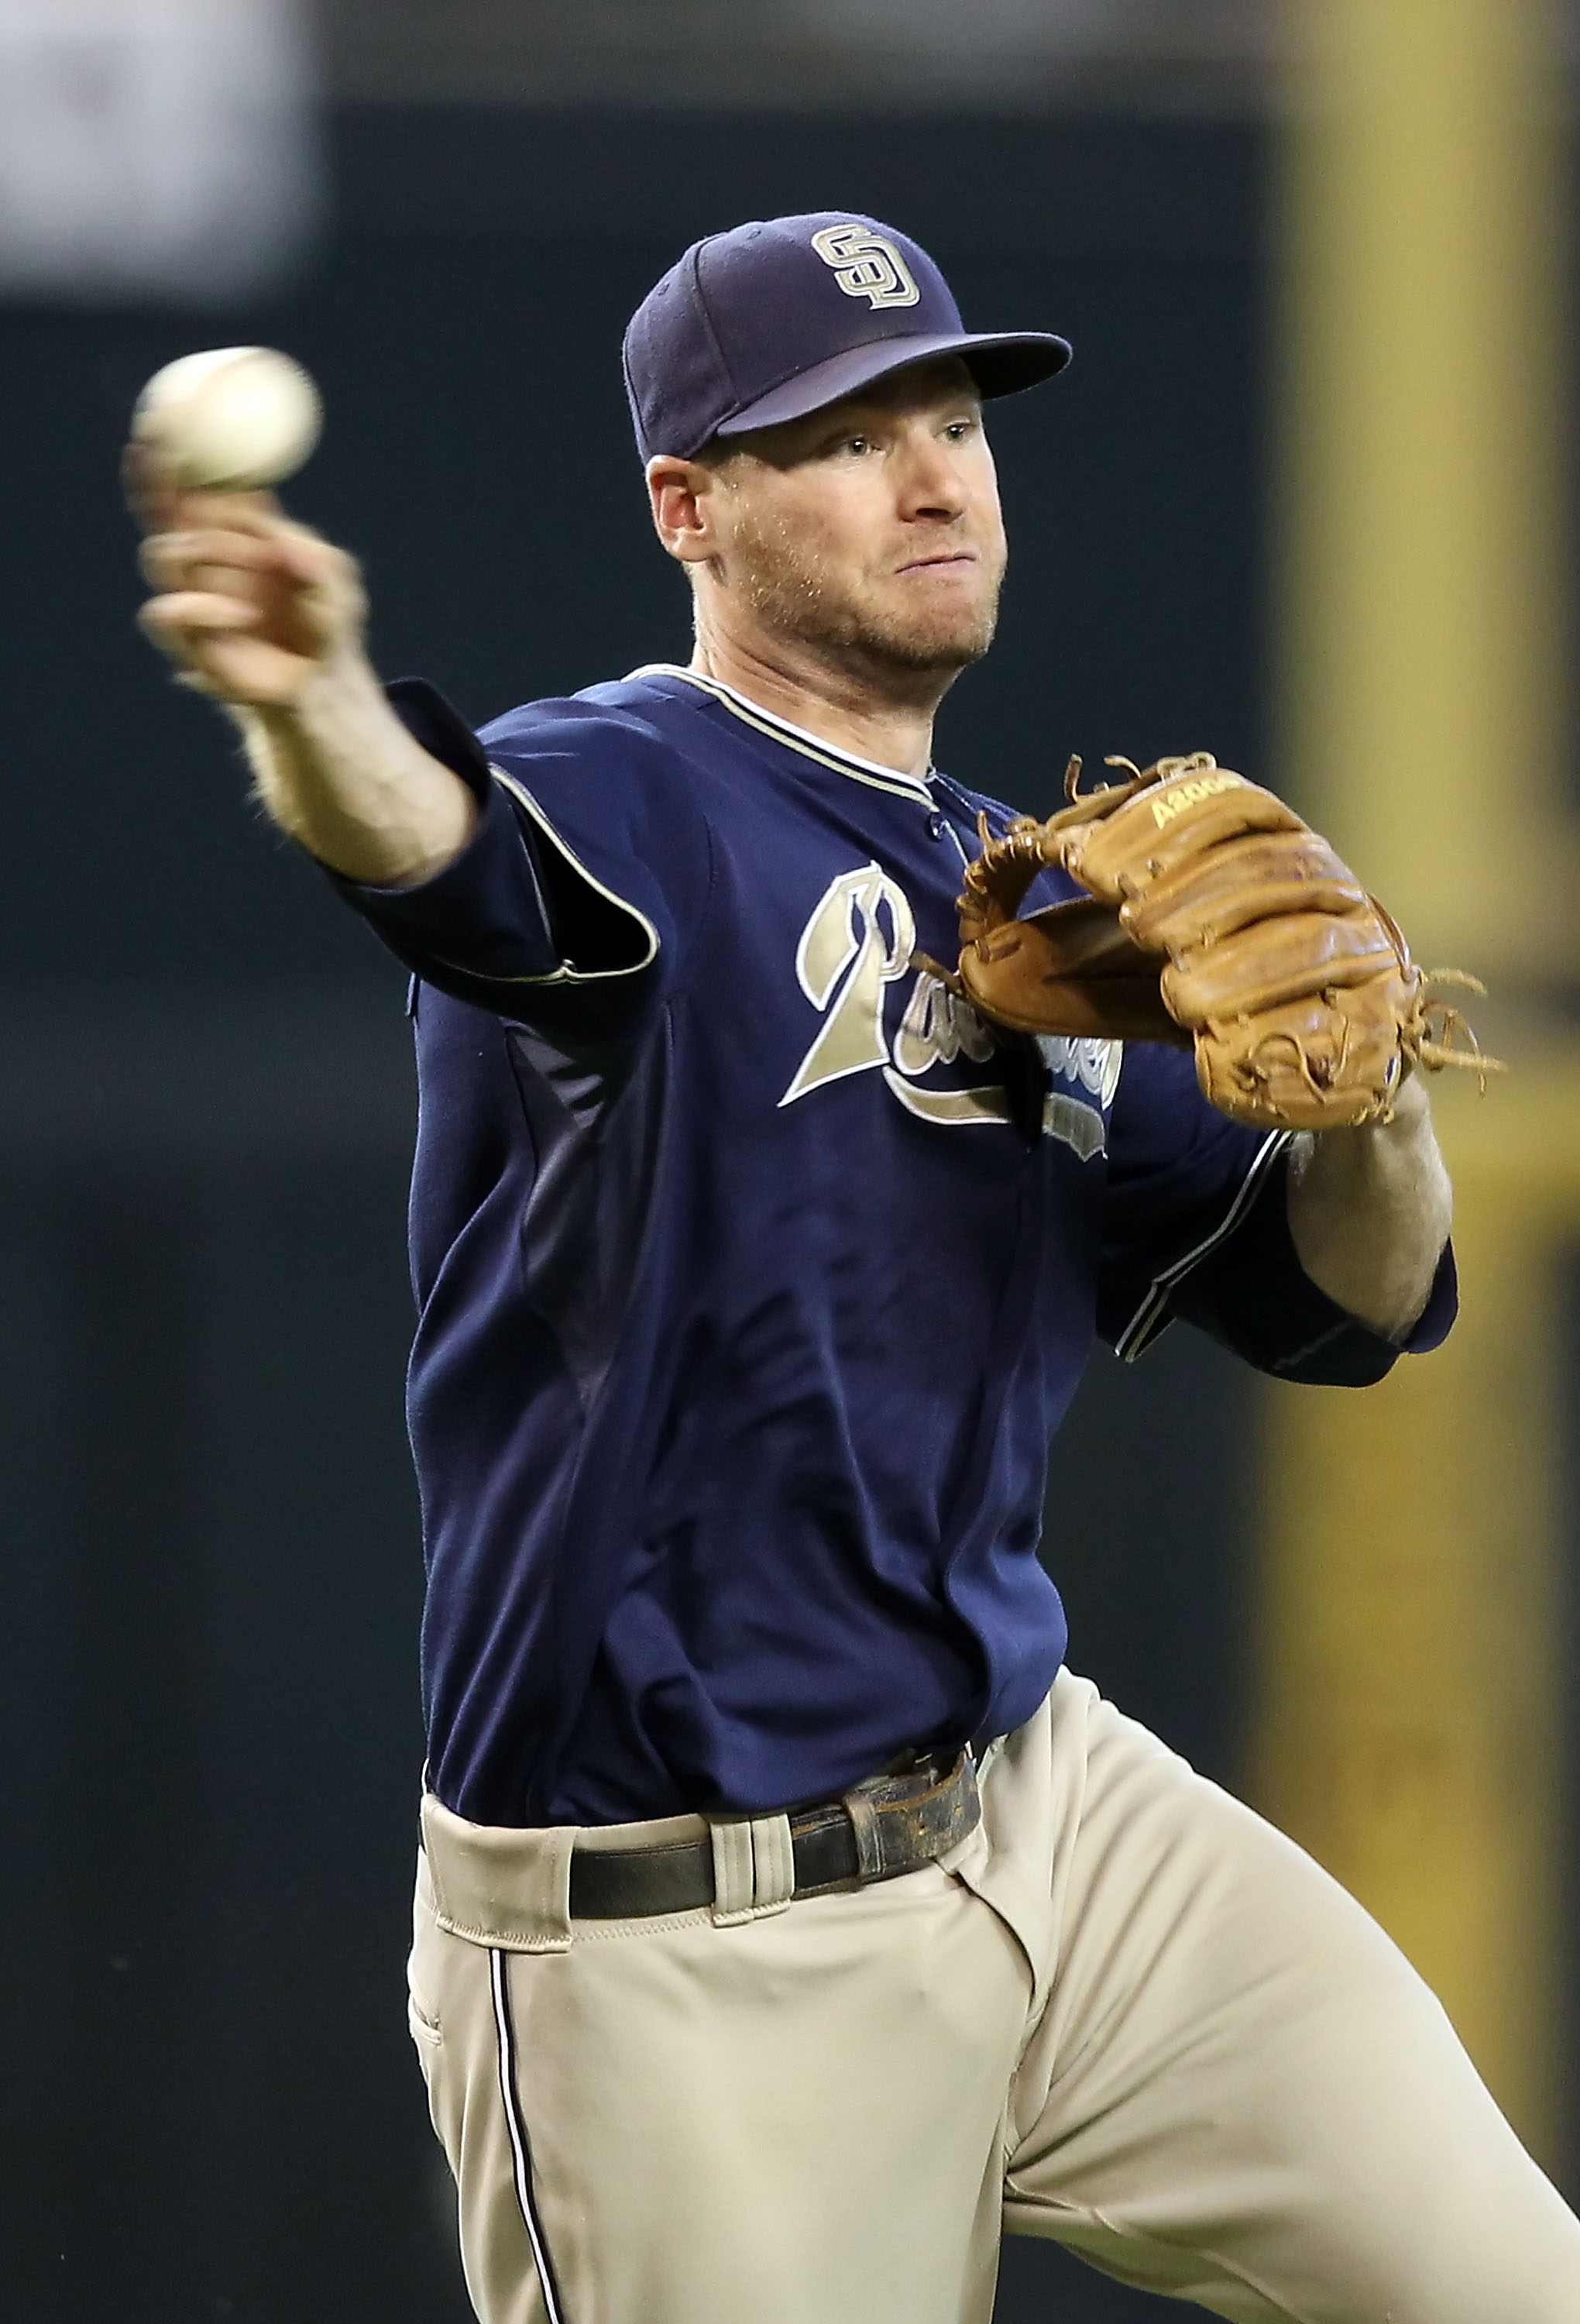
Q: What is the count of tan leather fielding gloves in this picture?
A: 1